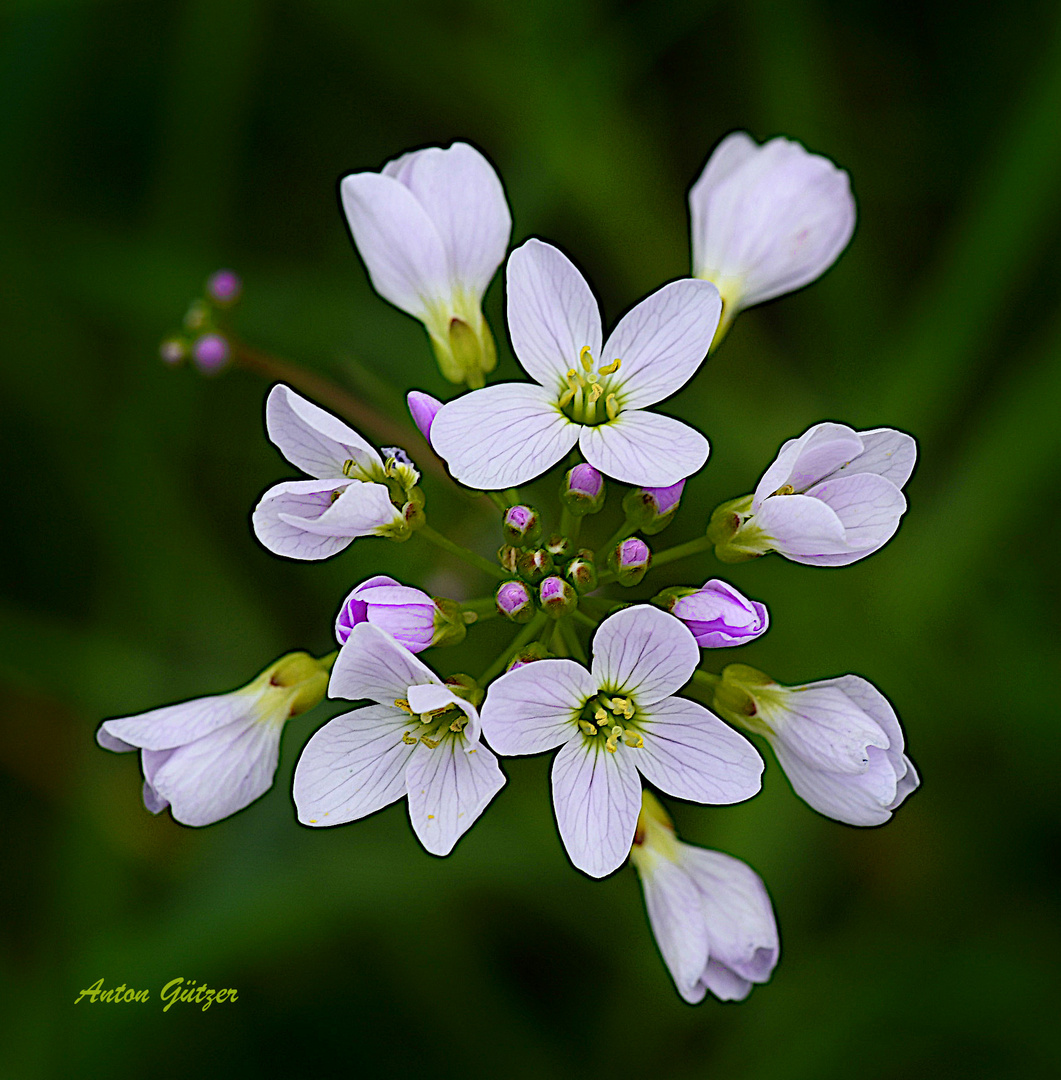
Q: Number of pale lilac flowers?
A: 10